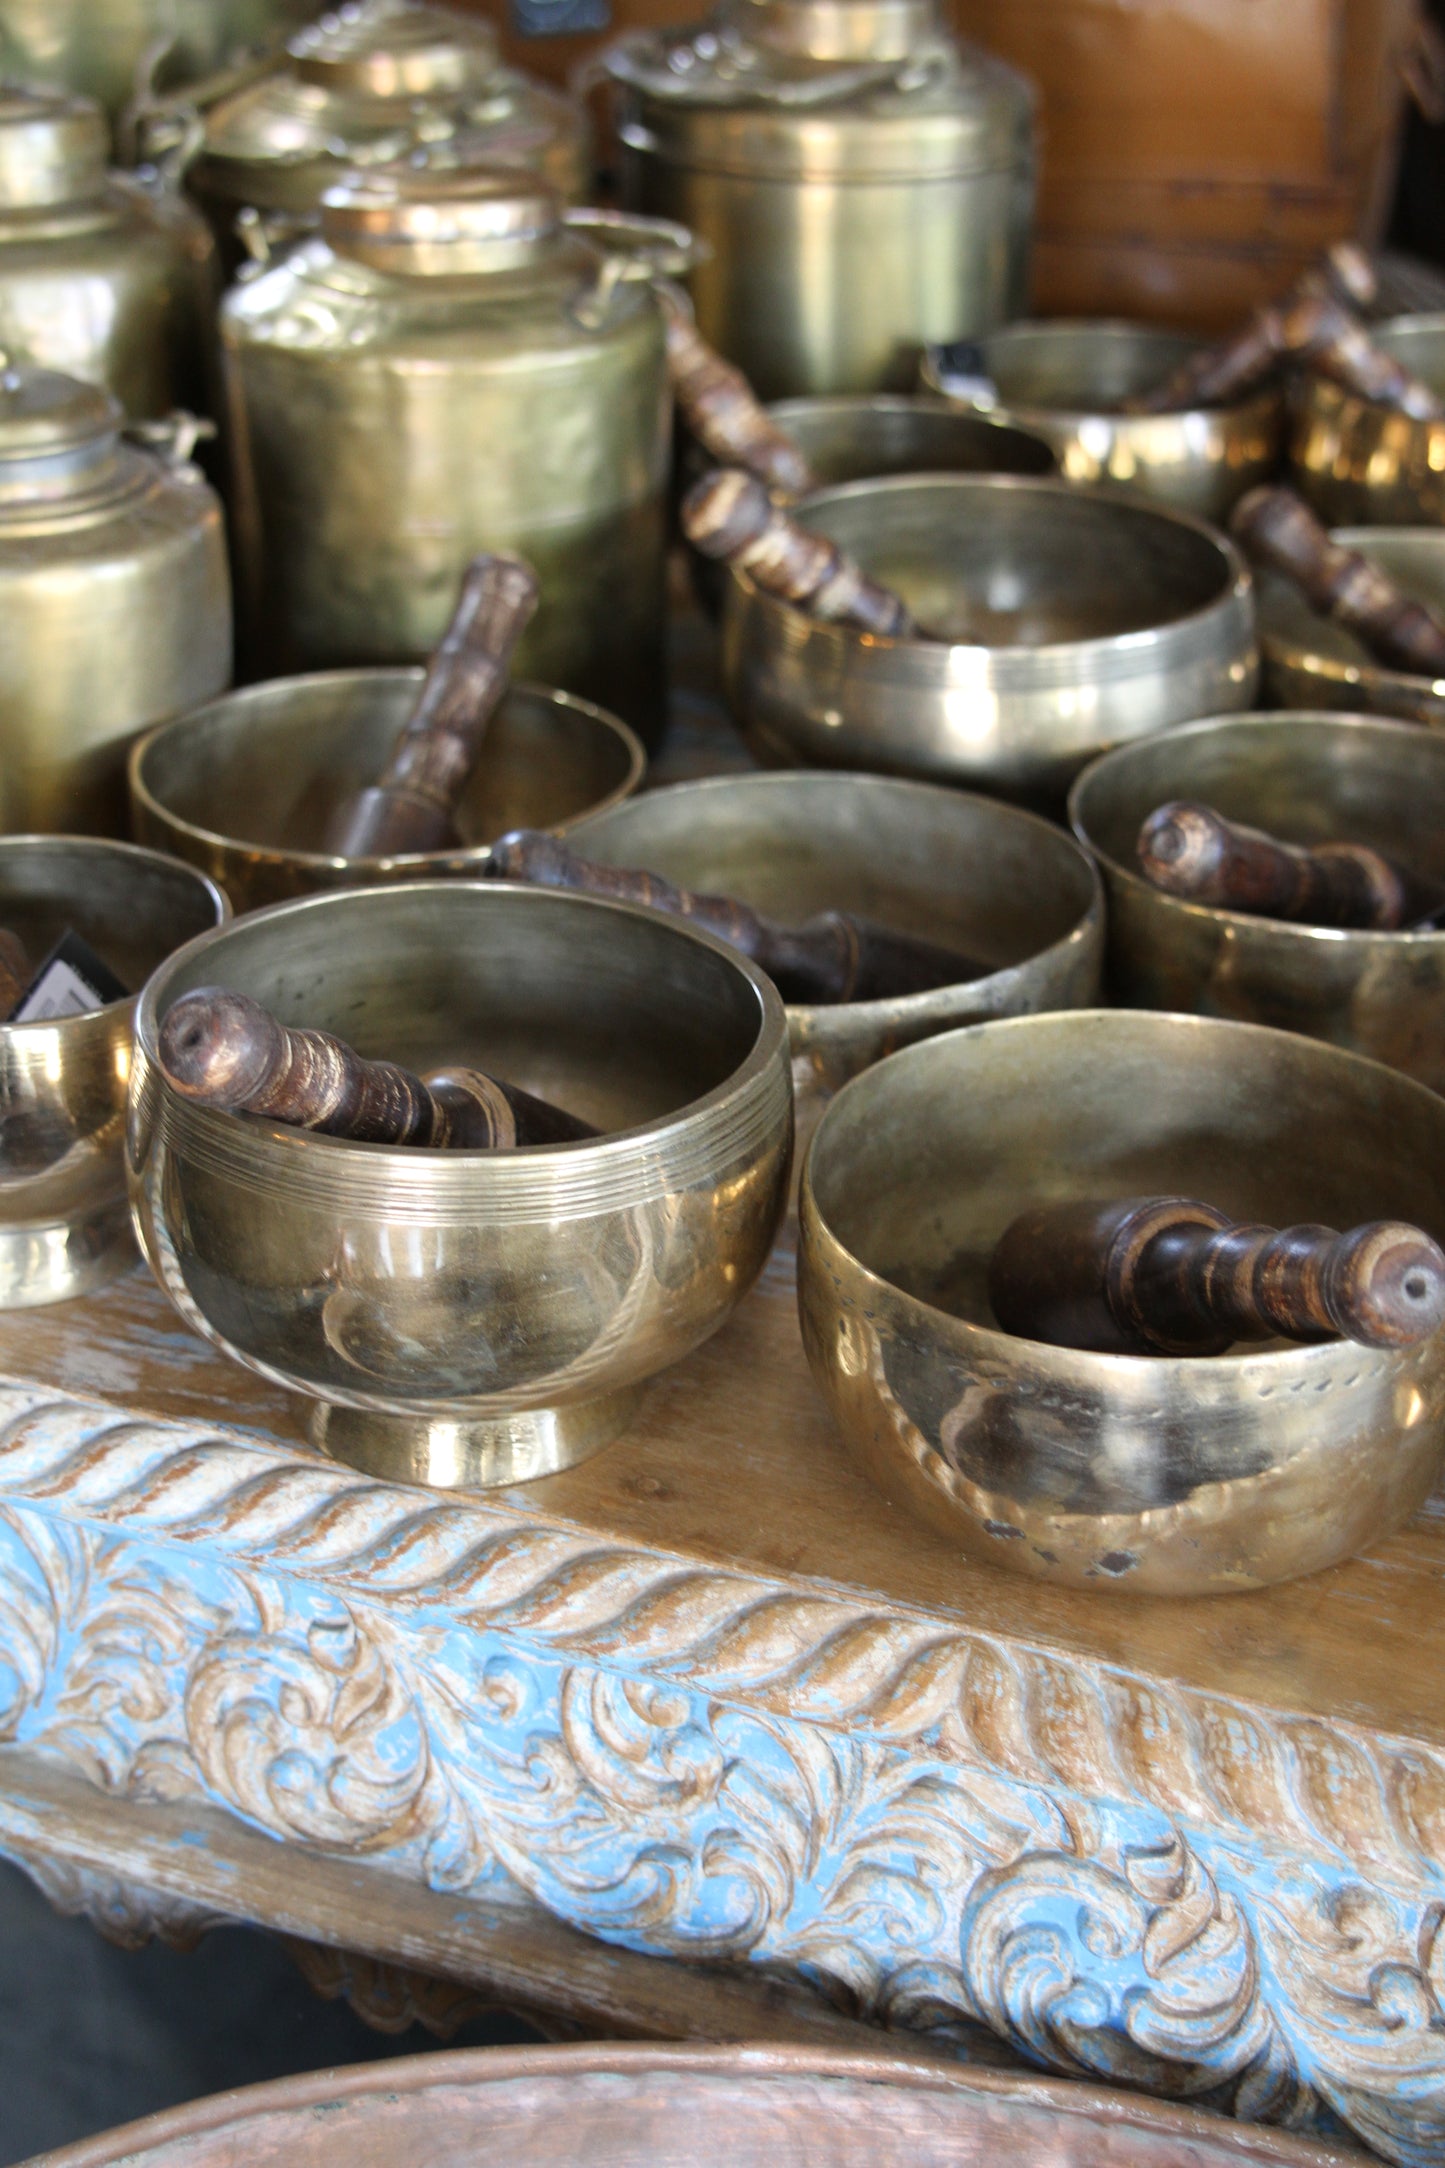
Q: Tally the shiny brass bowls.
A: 11